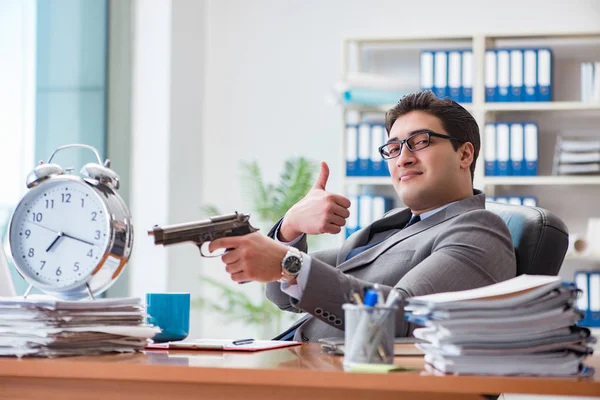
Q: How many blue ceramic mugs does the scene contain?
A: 1